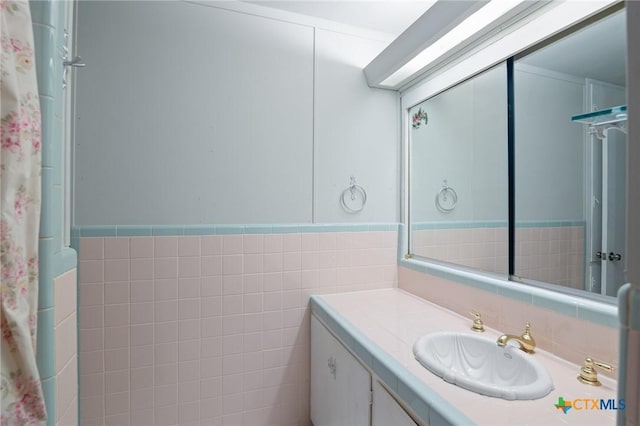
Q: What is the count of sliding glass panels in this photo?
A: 2